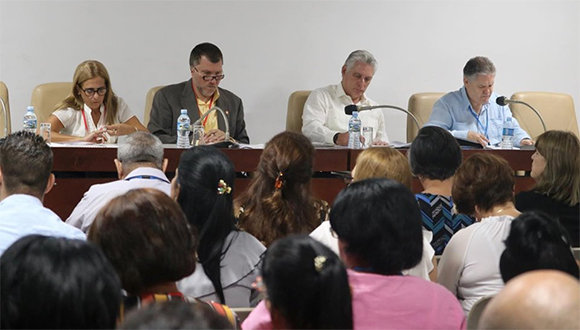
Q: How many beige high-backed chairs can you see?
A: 6